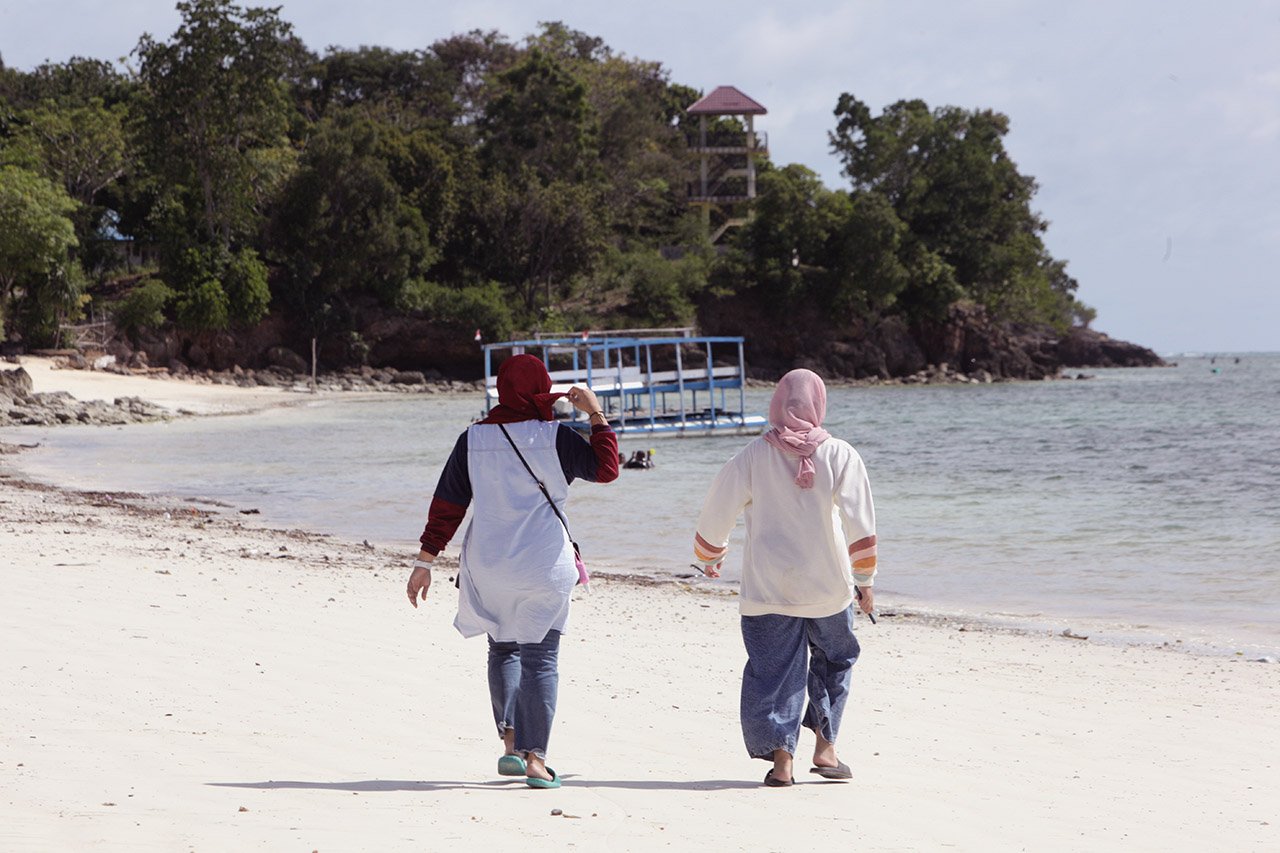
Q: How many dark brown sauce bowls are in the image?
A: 0